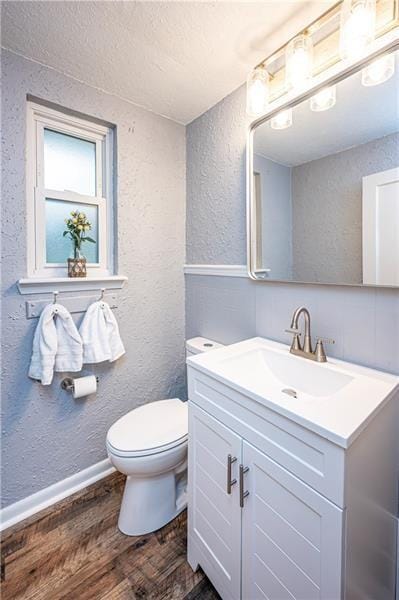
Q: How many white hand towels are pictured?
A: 2